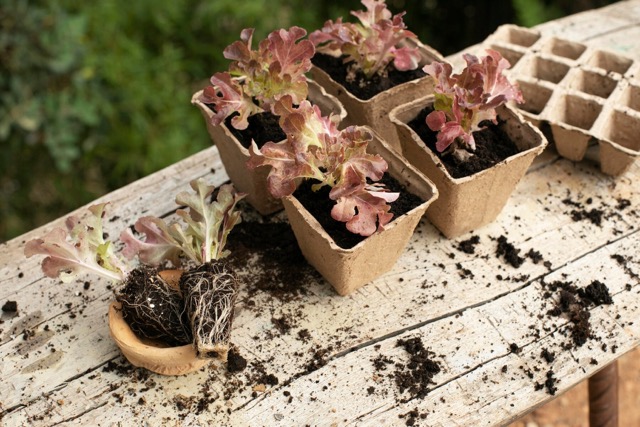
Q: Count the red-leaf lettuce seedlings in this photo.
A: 6